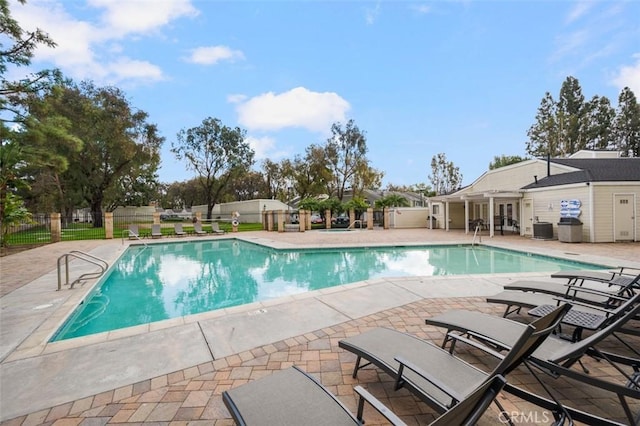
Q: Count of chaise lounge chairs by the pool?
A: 11